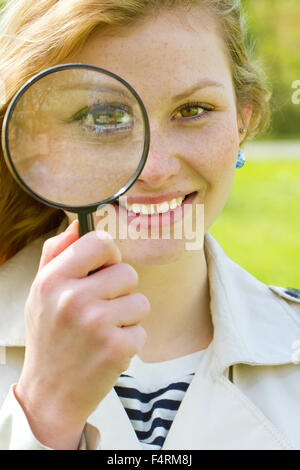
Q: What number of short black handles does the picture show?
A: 1